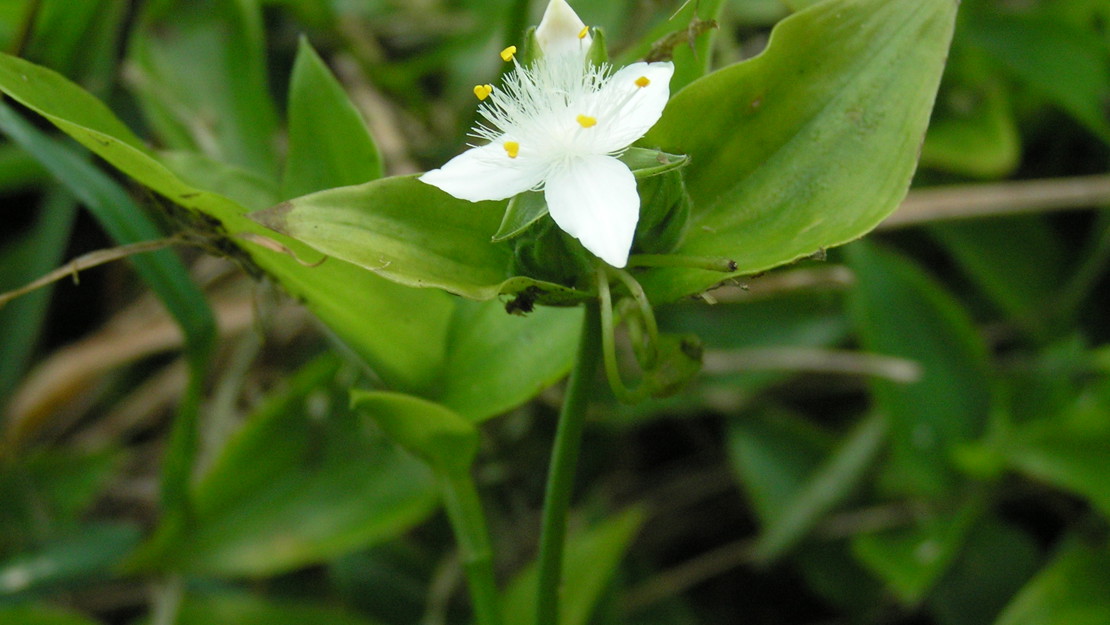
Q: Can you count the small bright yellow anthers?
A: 6